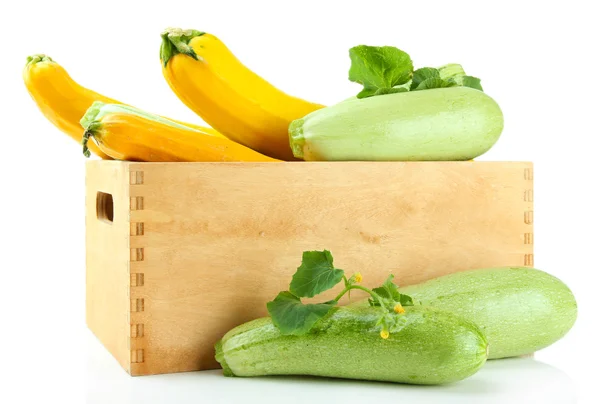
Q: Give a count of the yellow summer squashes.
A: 3